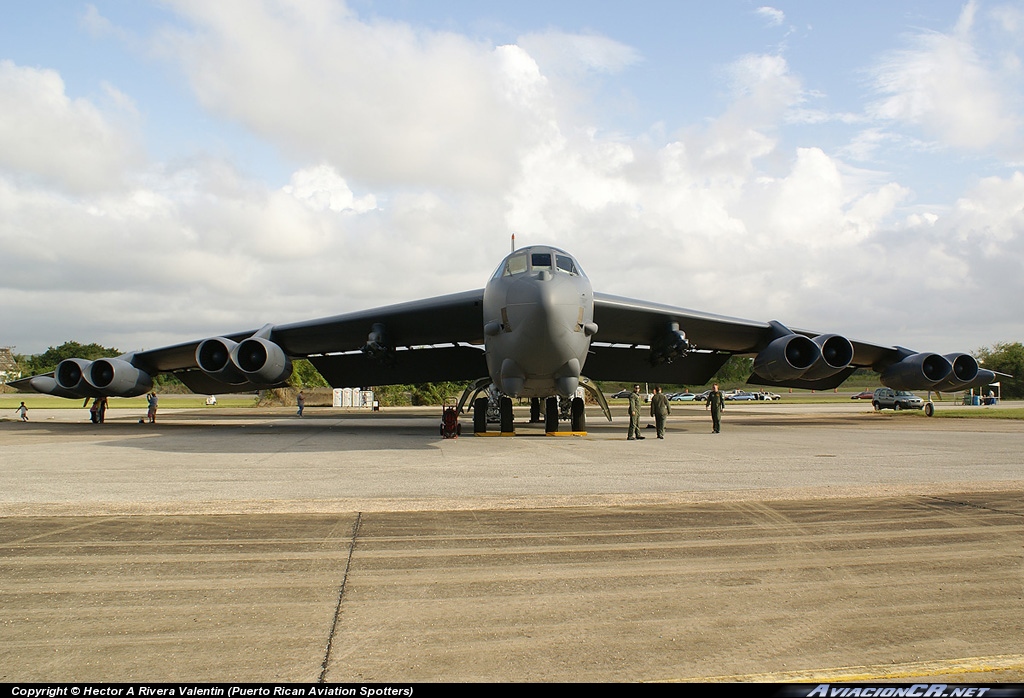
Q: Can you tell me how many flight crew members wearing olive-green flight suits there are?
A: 3